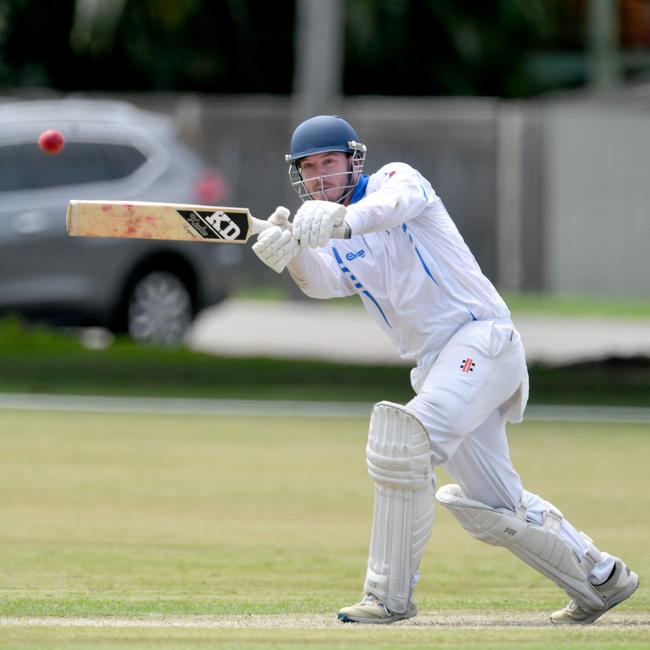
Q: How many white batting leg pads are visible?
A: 2